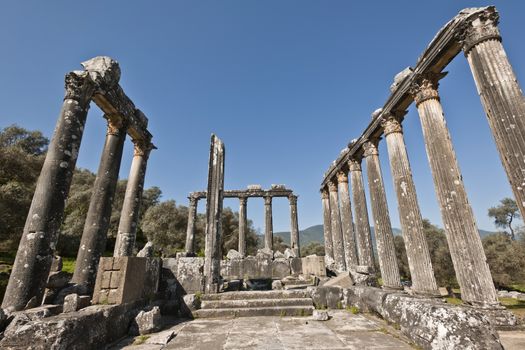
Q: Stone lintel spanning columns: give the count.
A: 3